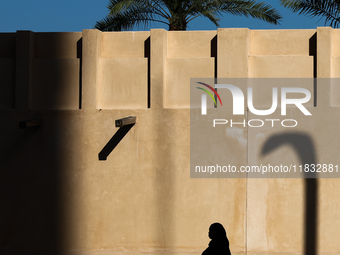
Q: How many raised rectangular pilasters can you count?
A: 5